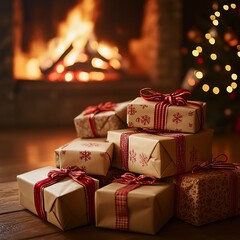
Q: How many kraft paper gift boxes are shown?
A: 7